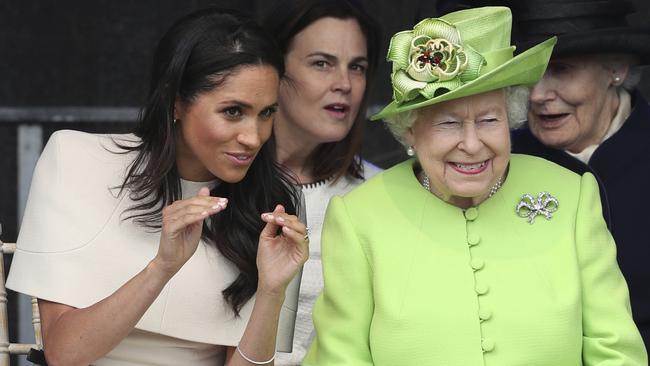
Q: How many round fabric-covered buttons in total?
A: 6